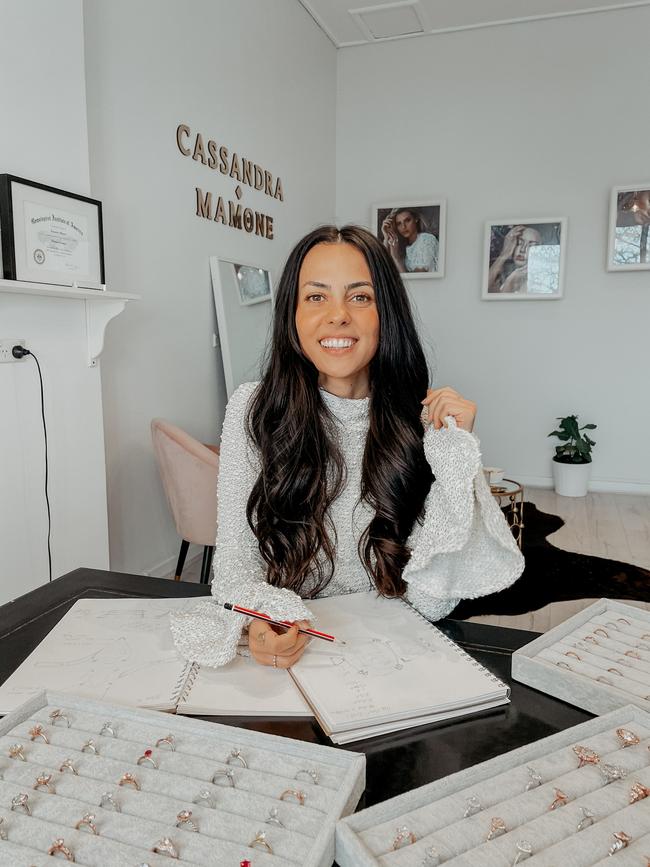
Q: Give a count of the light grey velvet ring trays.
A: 3